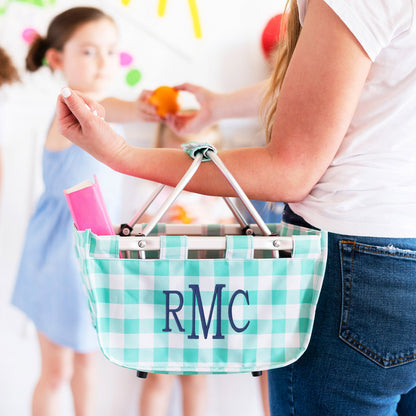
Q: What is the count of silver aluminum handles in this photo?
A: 2